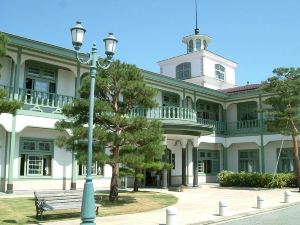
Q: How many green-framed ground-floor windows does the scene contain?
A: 5